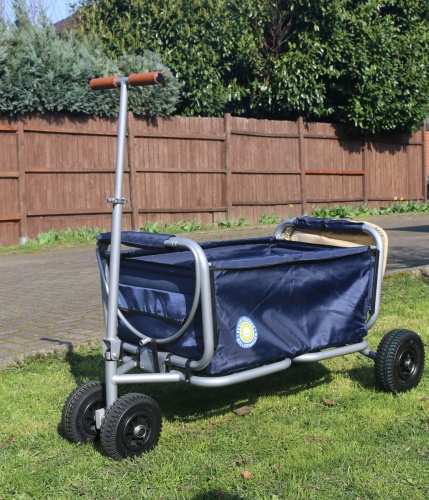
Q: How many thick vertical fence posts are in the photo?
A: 6